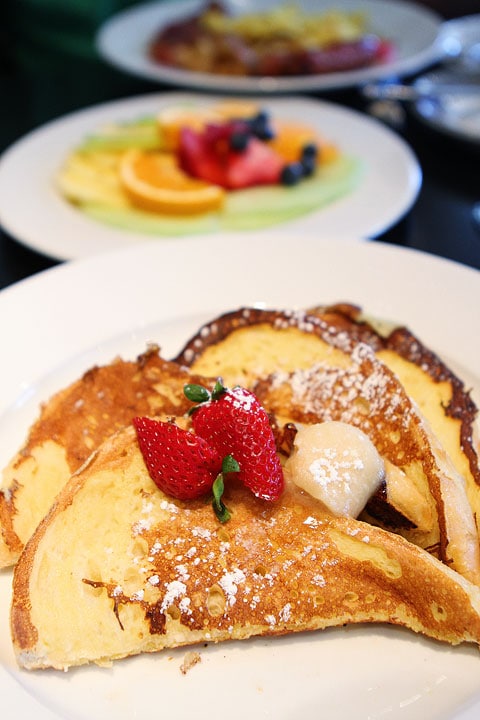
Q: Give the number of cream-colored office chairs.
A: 0